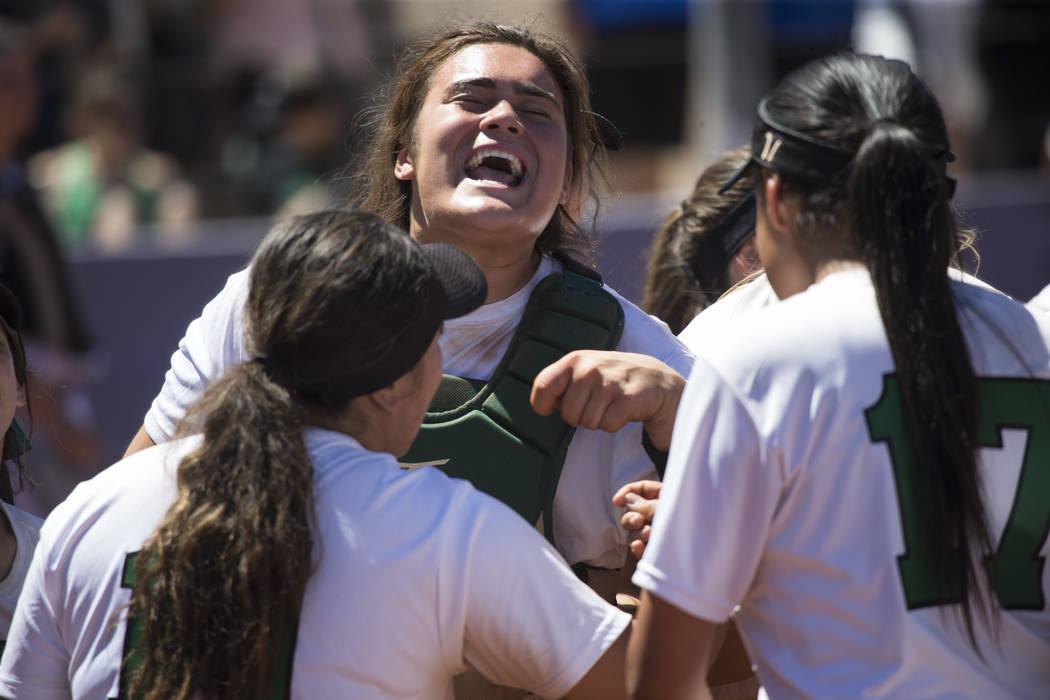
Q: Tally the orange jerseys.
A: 0